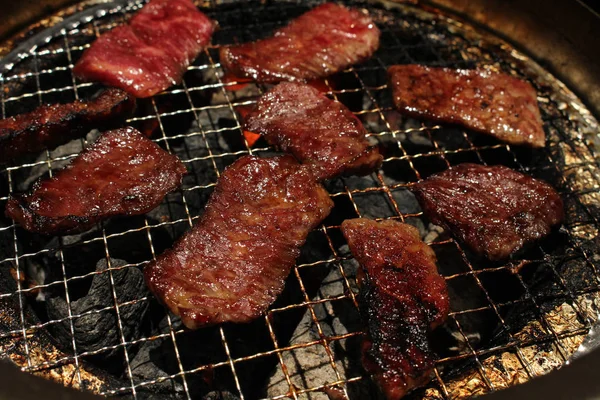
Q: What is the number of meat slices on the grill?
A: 9